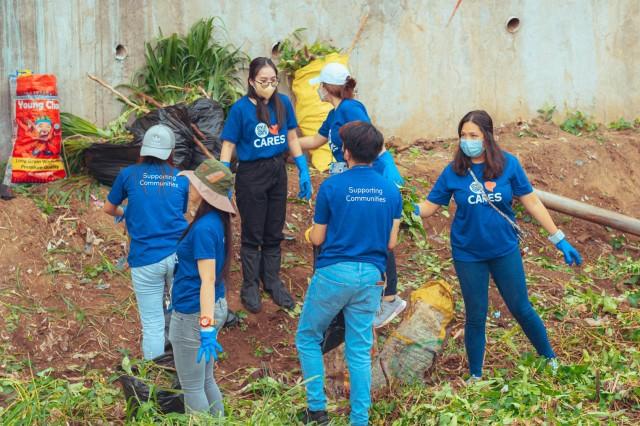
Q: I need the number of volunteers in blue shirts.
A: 6